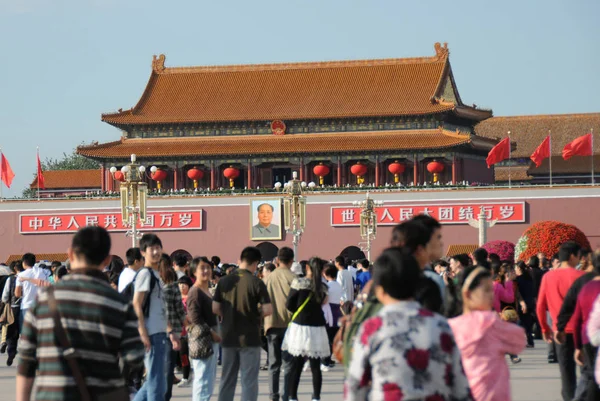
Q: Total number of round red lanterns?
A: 8